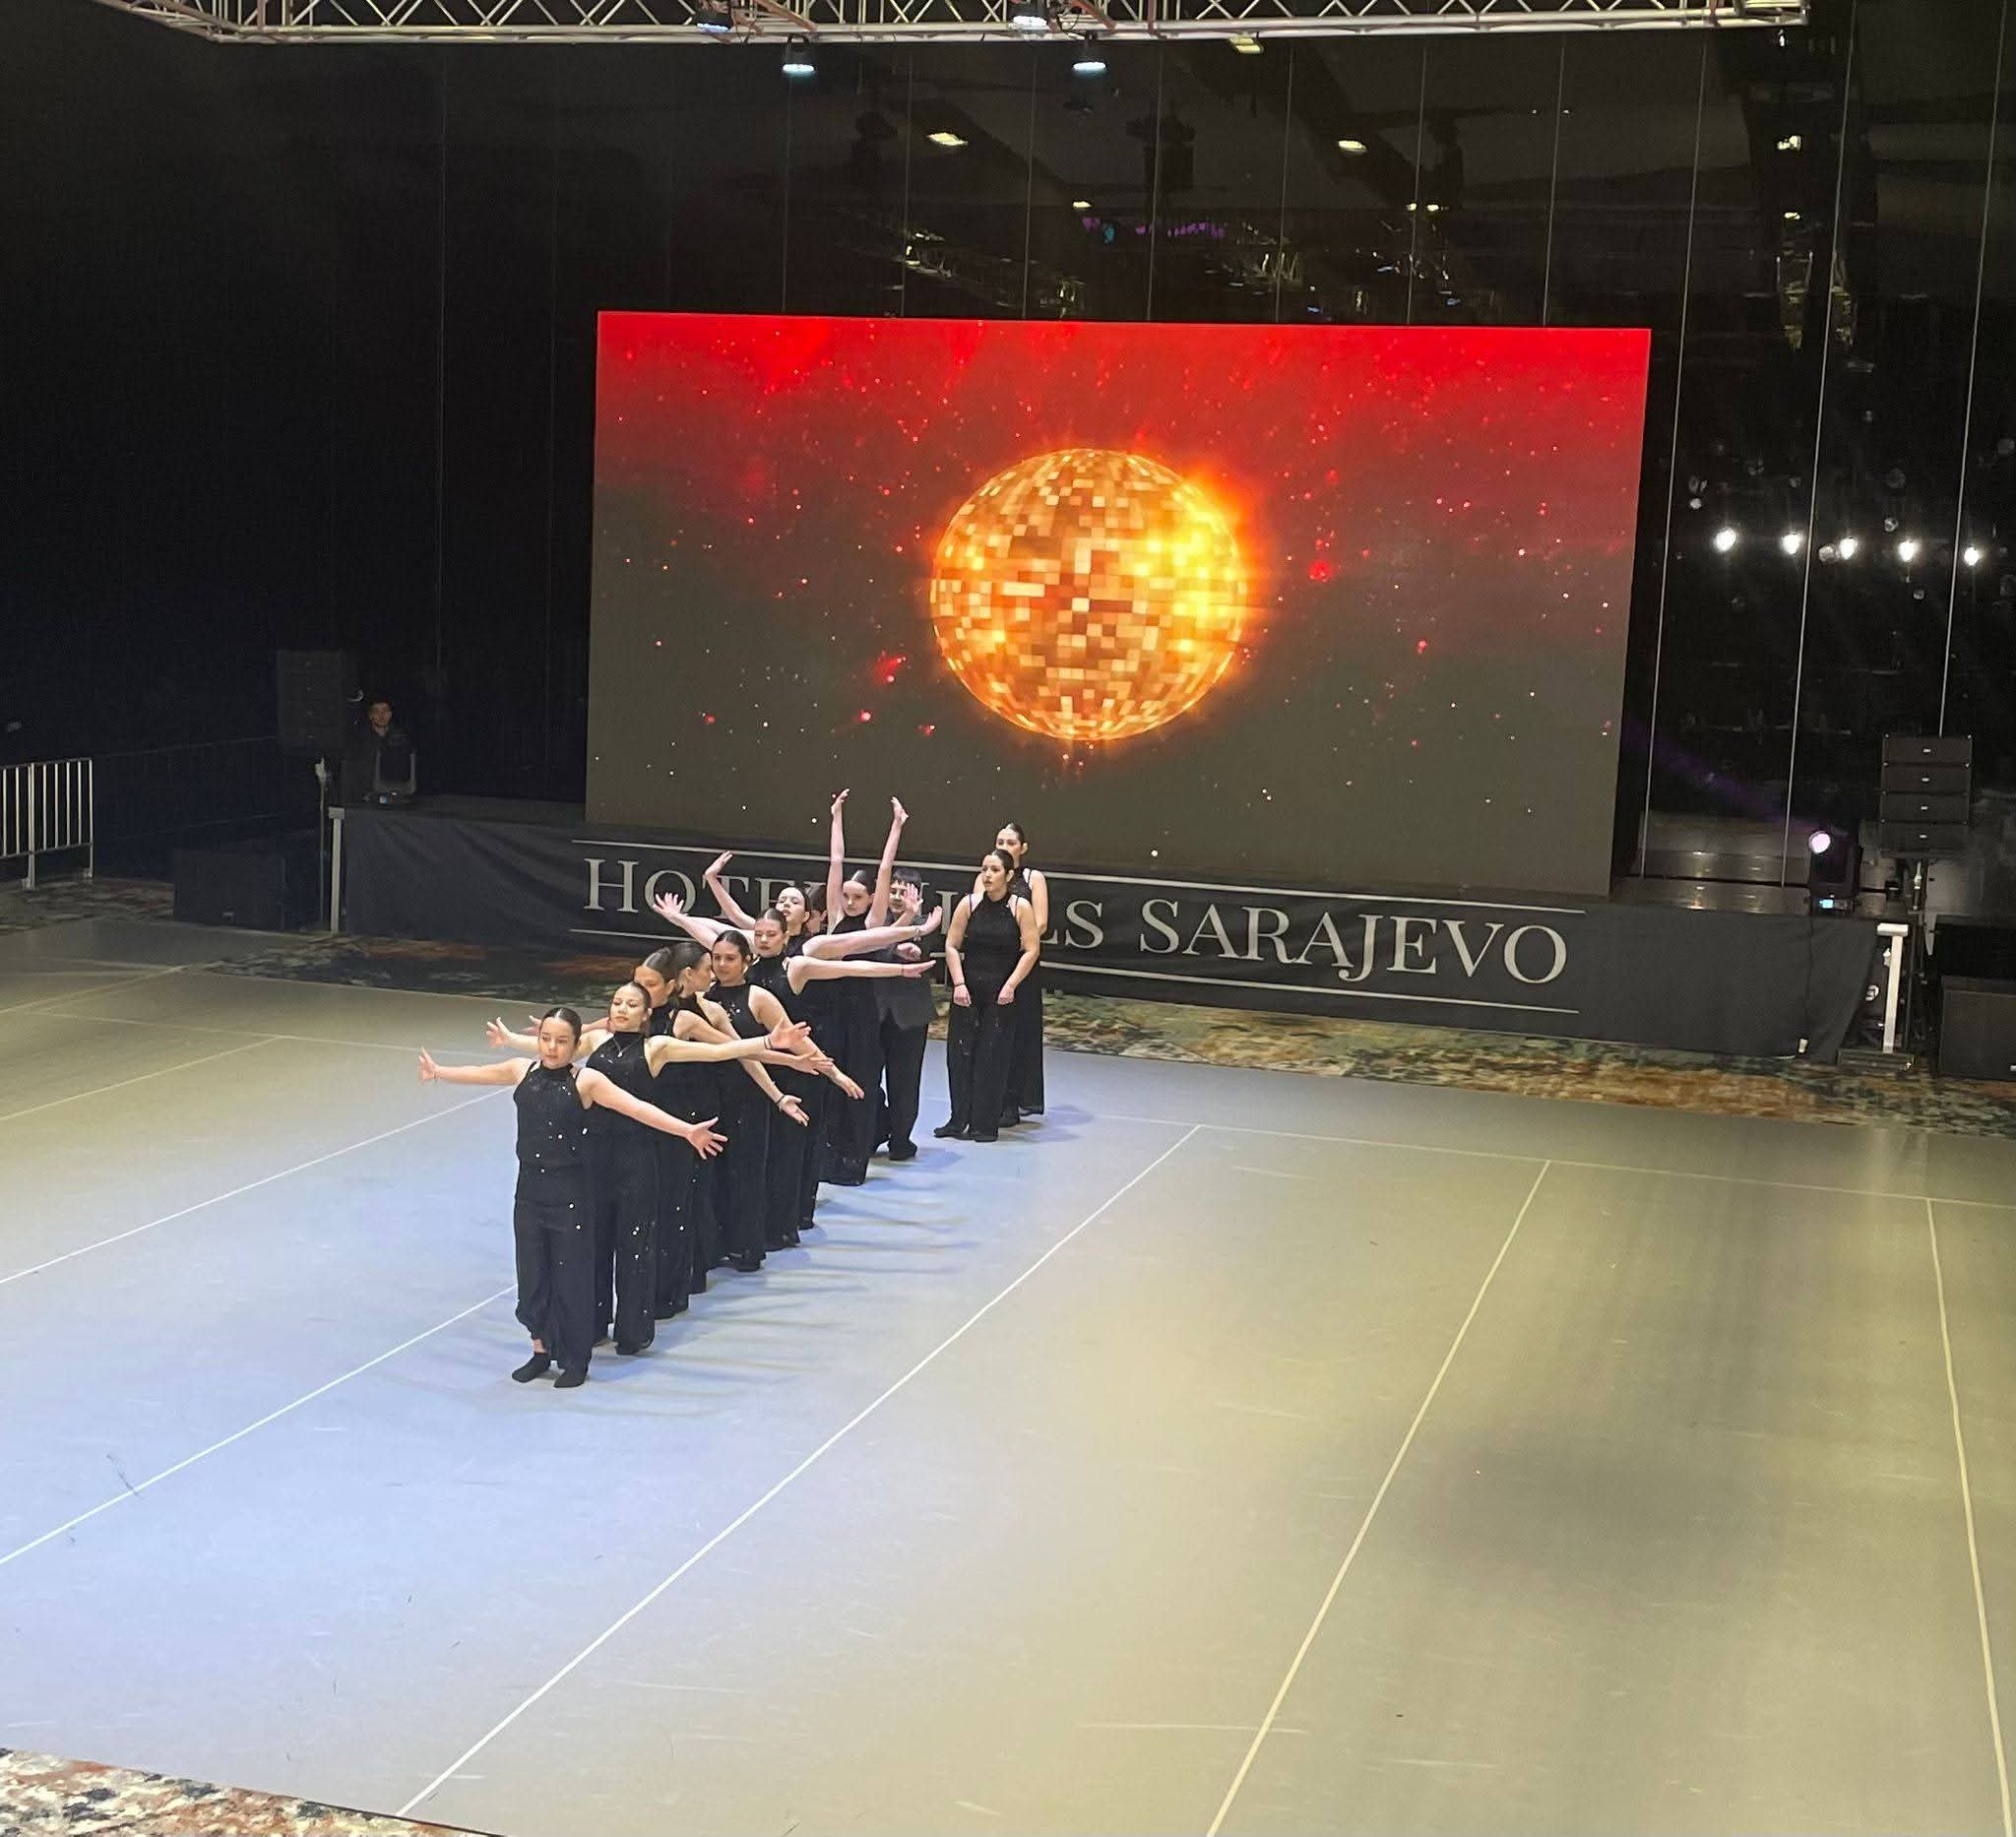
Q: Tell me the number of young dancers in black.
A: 12